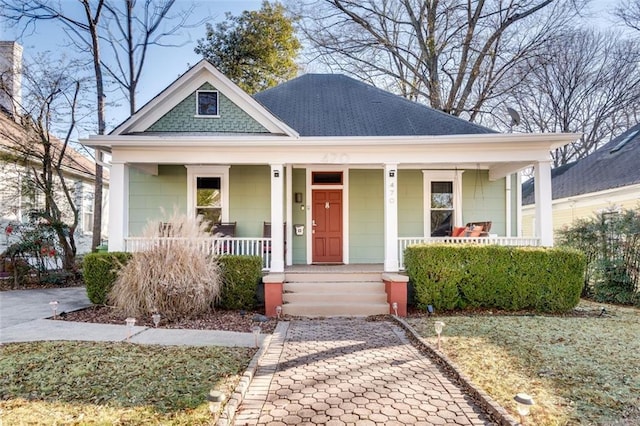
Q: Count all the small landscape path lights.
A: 9